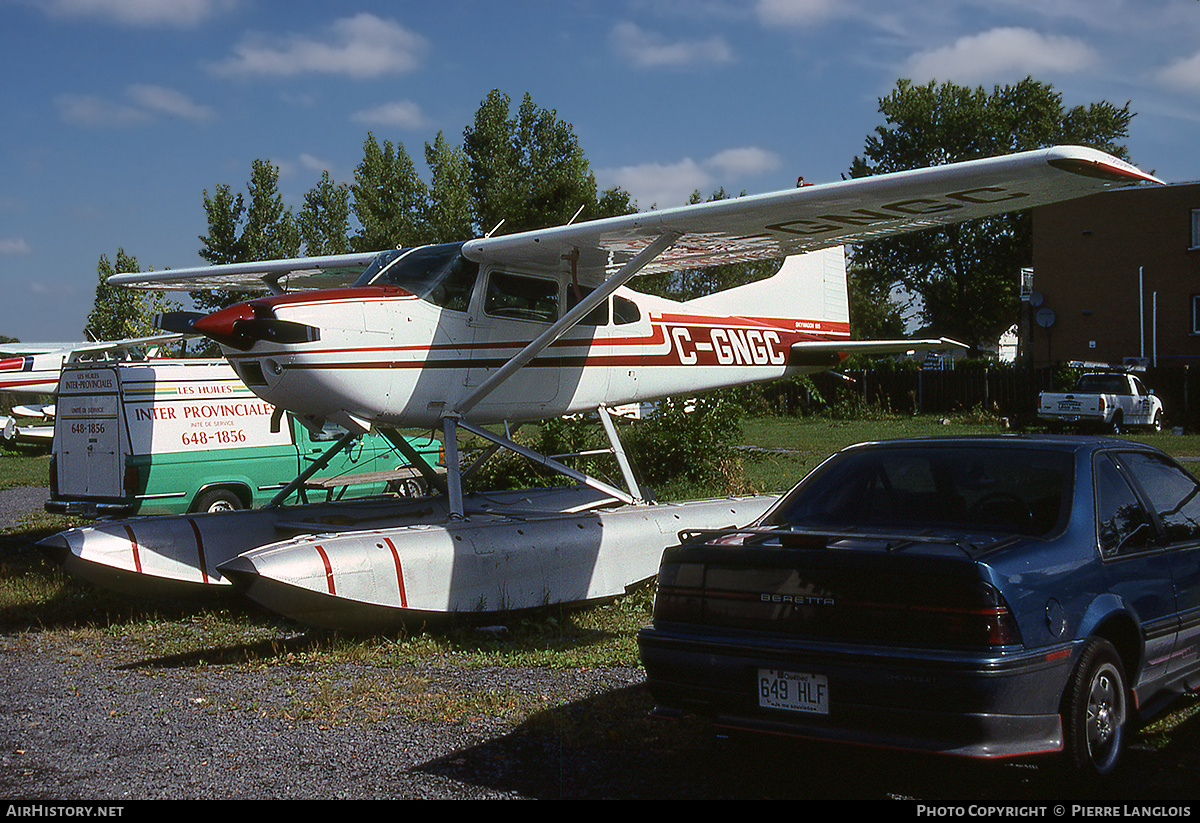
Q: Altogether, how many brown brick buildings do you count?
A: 1